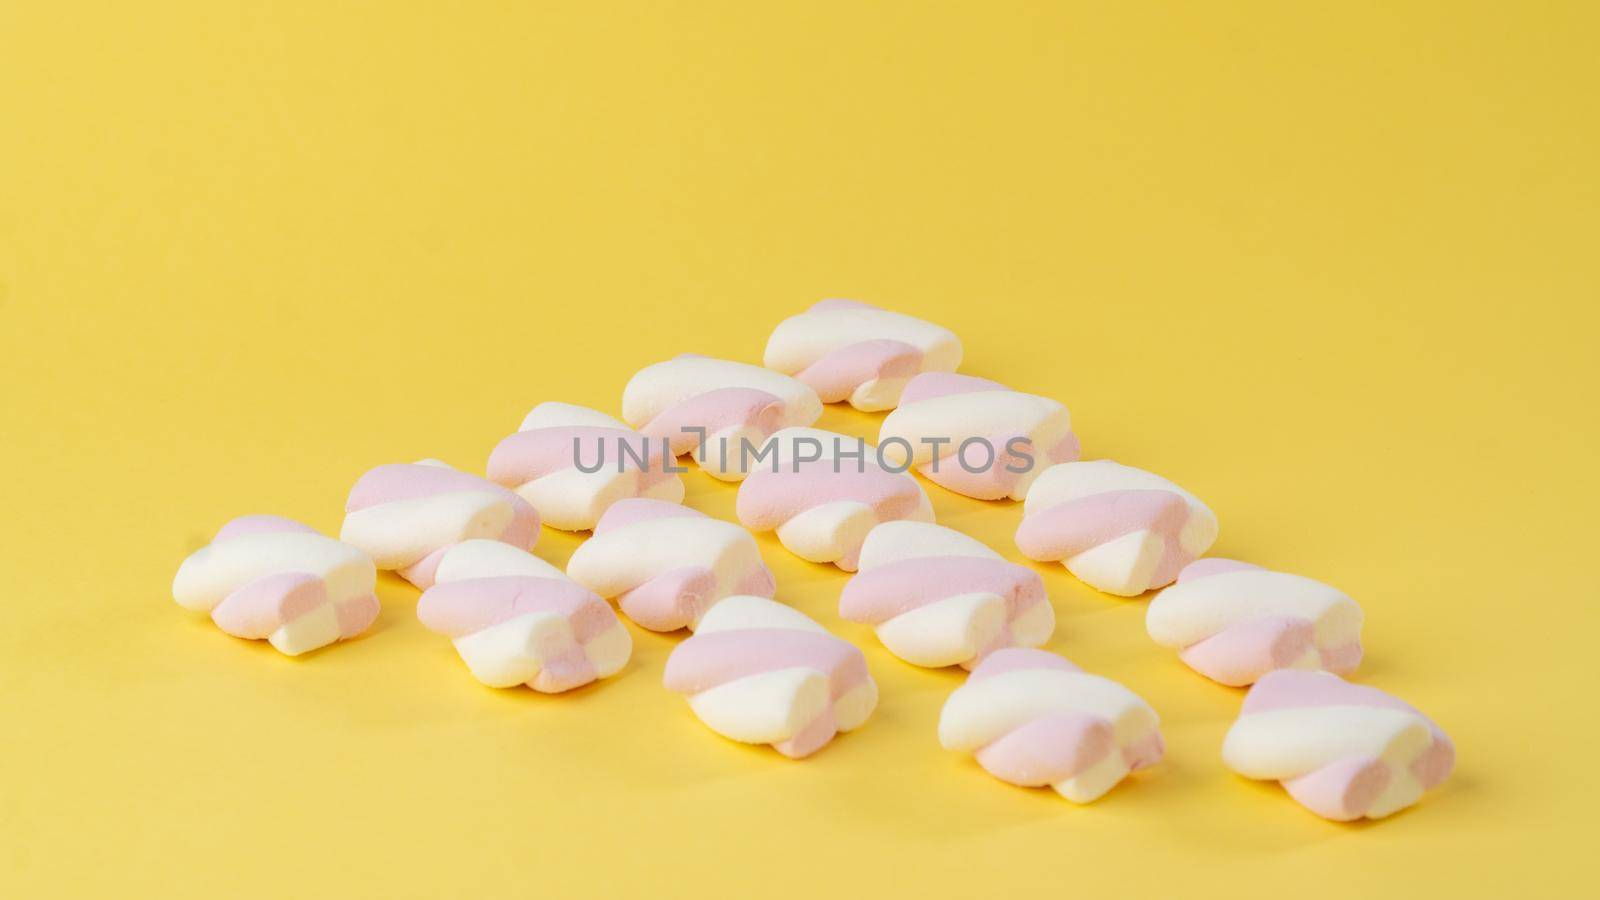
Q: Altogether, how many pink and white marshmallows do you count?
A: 15